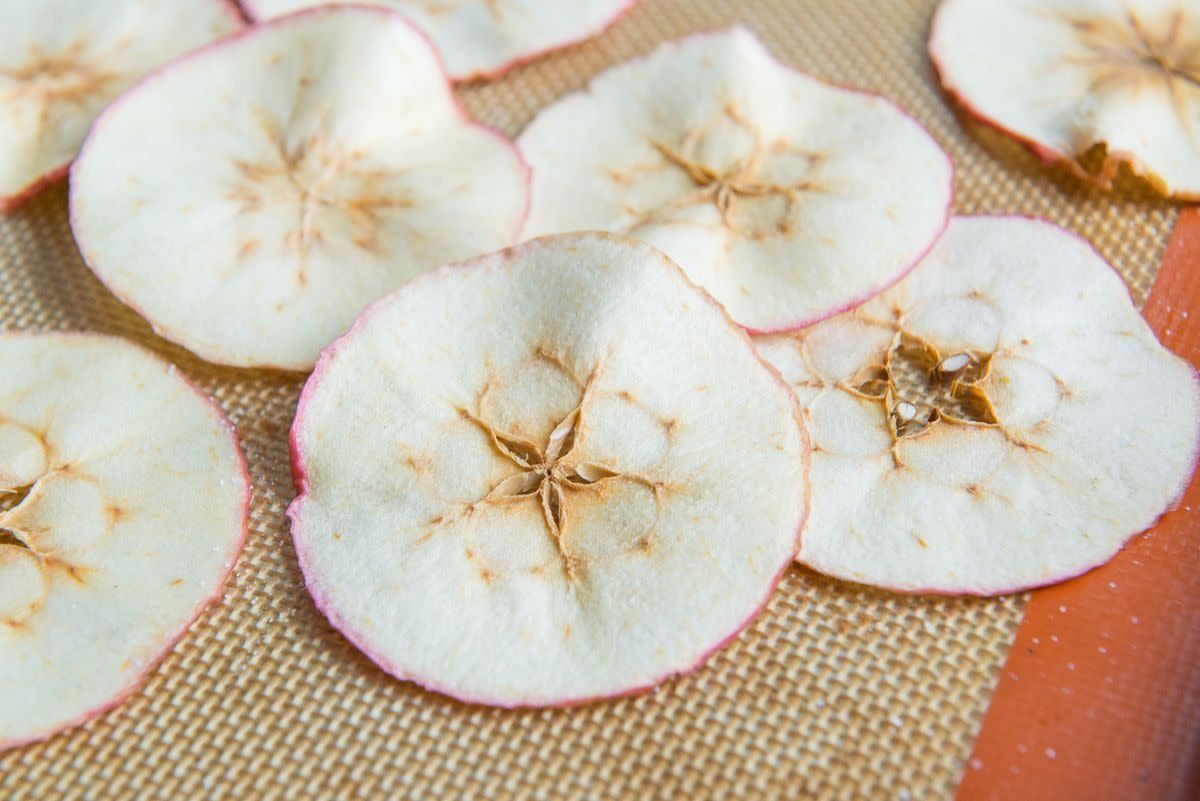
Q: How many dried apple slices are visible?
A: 8